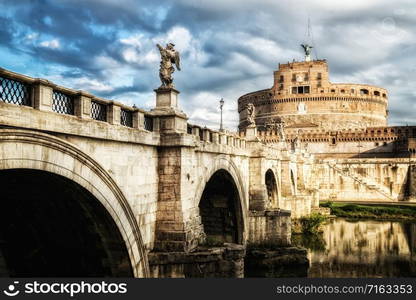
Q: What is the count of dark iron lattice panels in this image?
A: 5